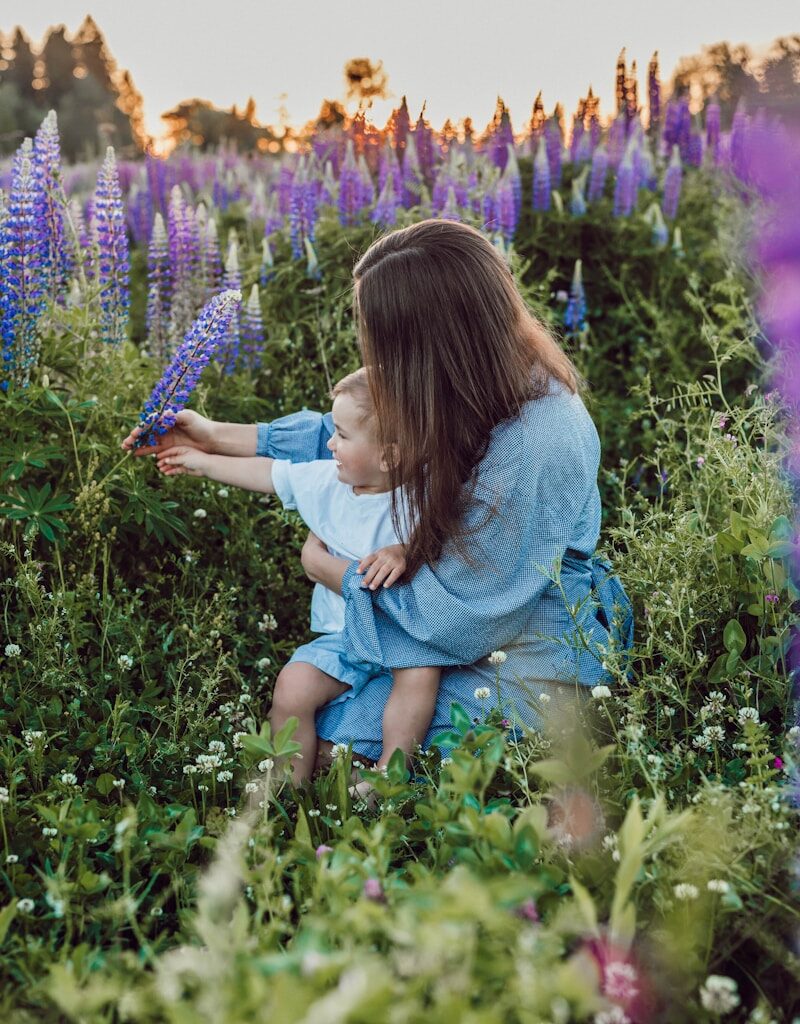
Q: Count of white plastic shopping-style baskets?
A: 0